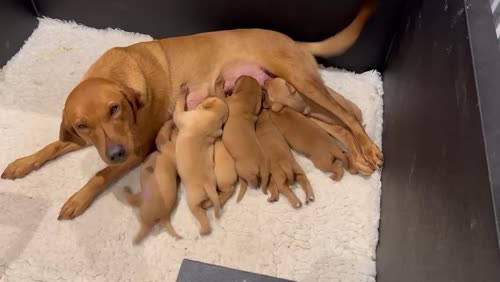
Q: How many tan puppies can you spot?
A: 7